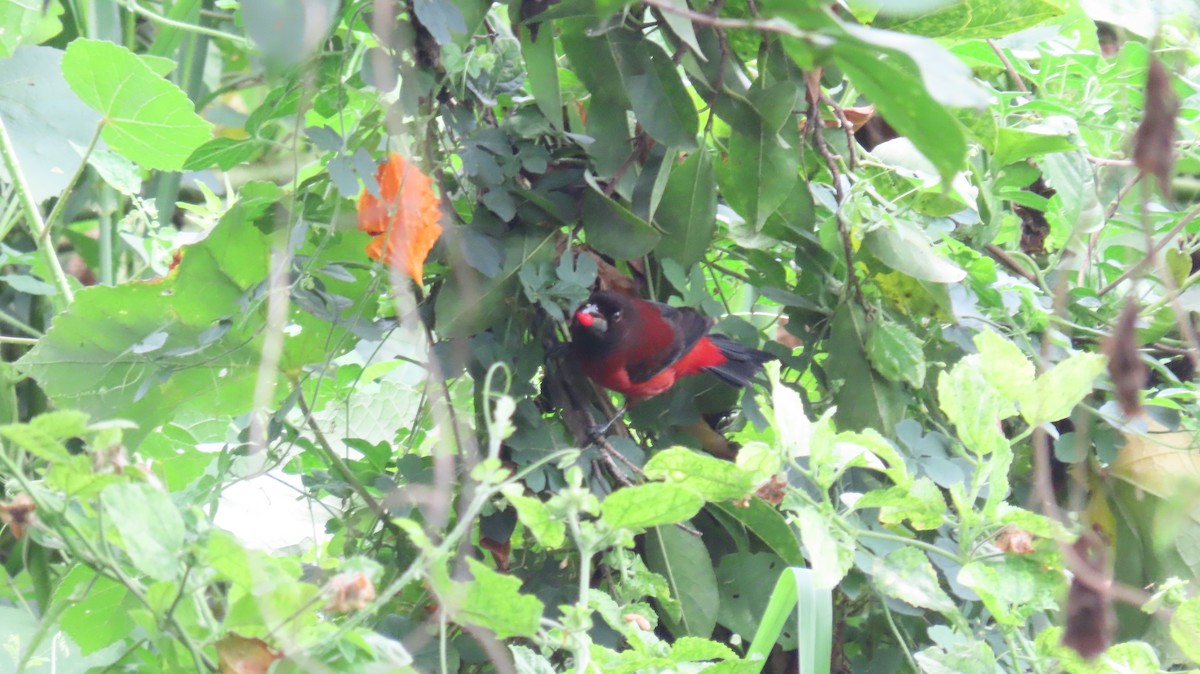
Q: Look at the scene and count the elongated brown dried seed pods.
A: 3